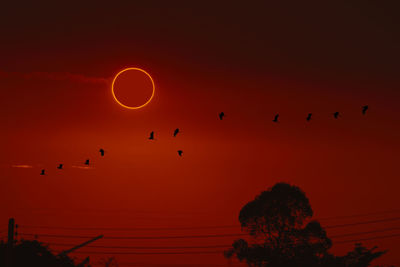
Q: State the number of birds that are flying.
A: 12